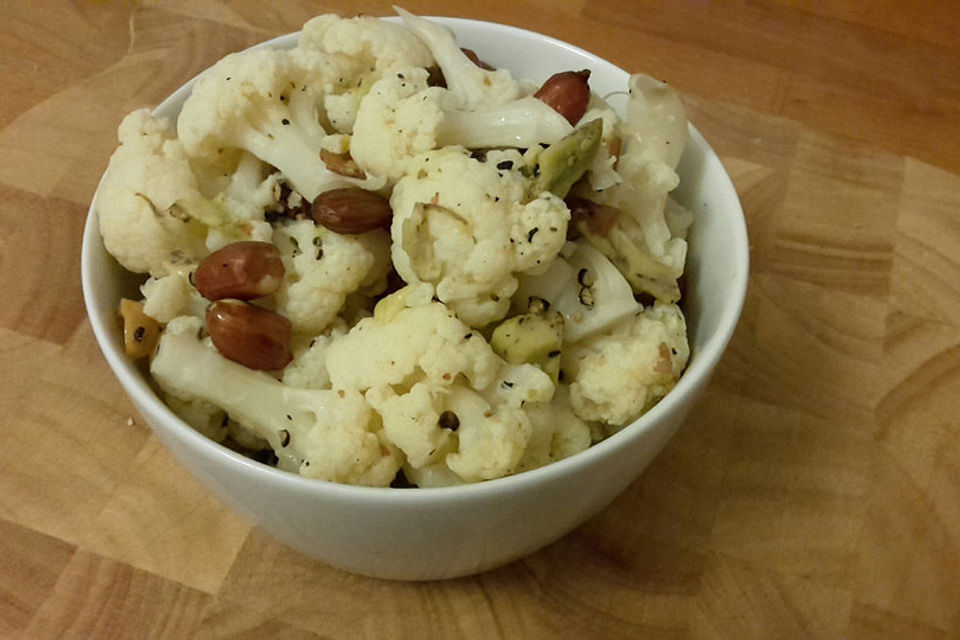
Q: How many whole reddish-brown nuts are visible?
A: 4